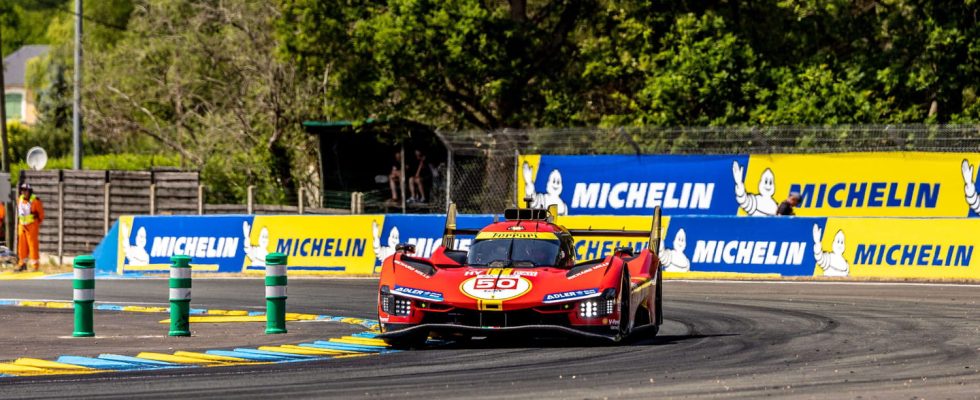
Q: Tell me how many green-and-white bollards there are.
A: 3